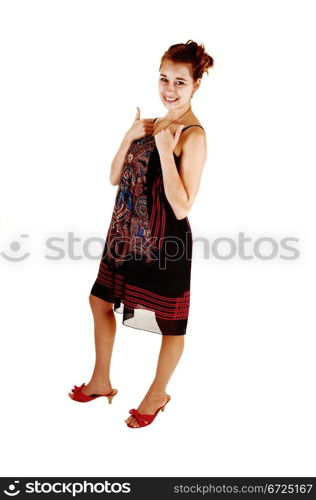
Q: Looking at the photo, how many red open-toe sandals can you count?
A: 2